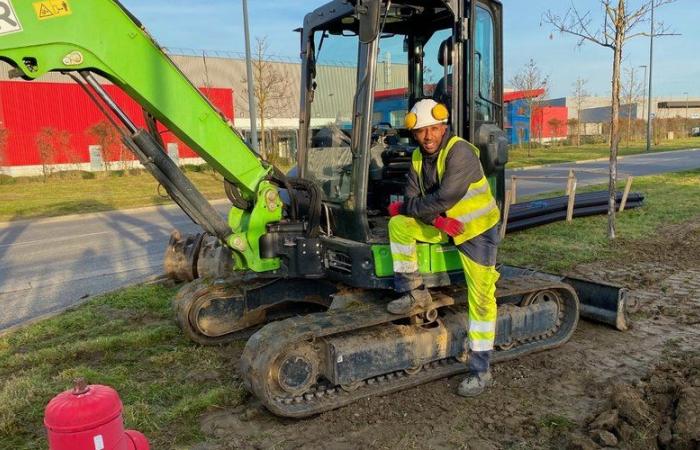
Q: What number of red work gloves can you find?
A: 2